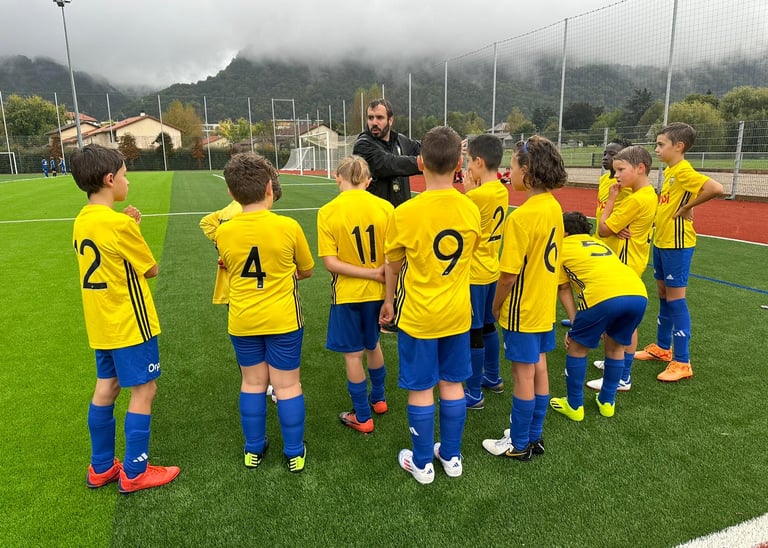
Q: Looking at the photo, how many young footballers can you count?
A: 11